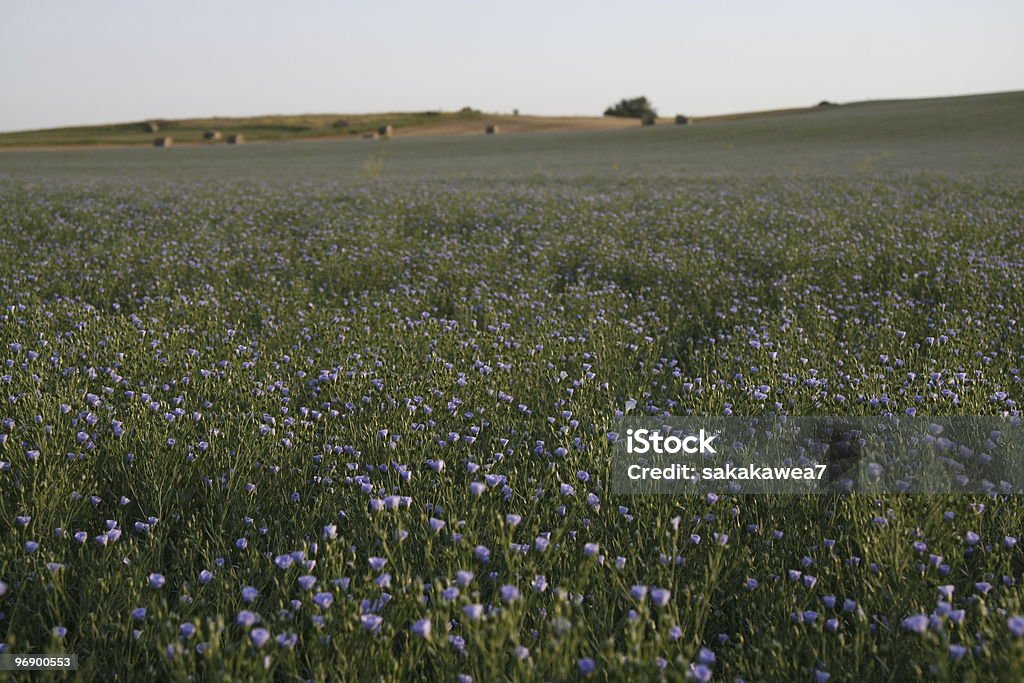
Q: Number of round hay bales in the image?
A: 9